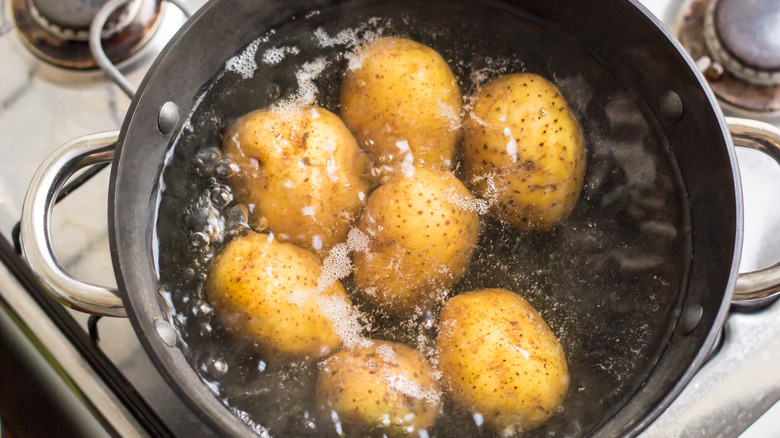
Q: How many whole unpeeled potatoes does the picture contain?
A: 7